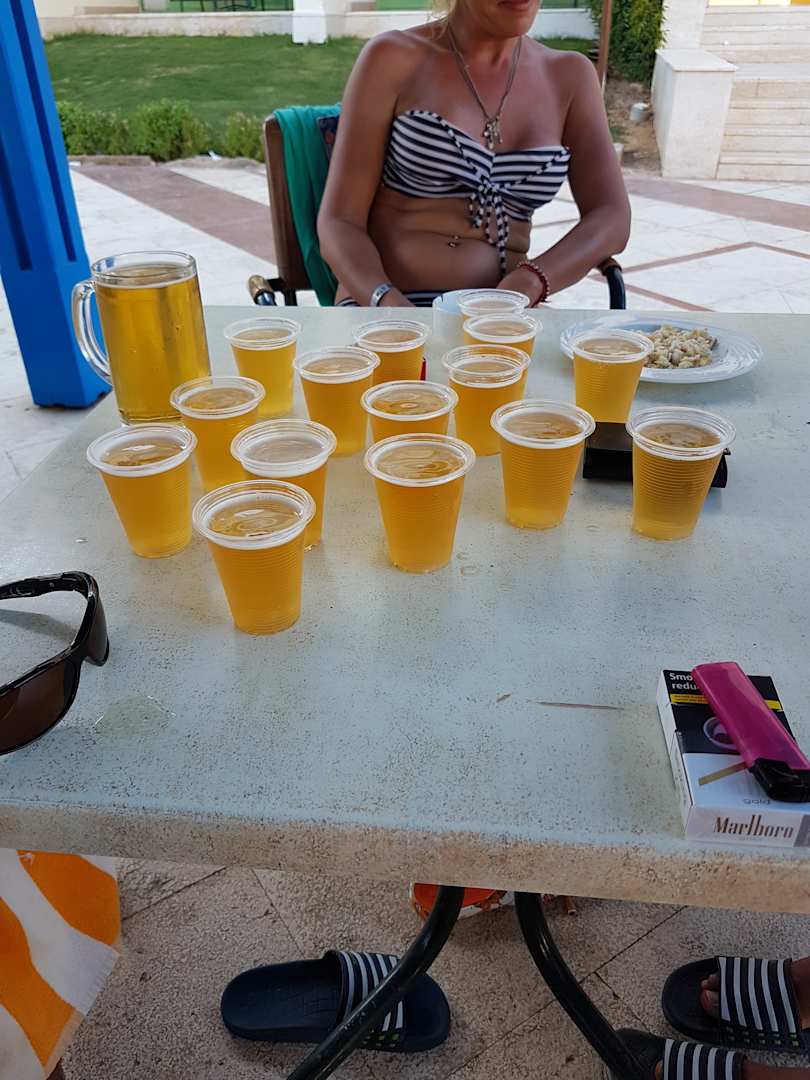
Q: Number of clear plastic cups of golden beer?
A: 15